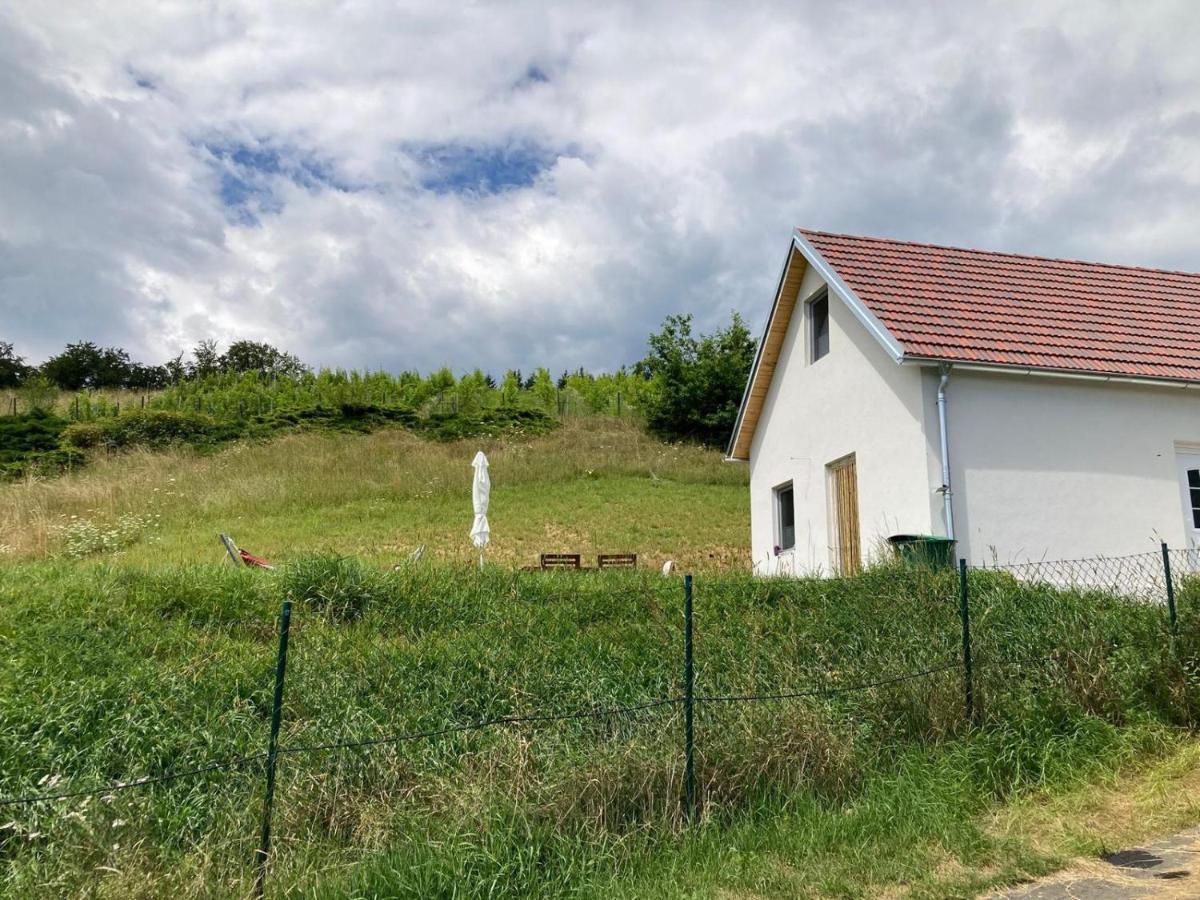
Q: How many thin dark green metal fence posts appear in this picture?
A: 4